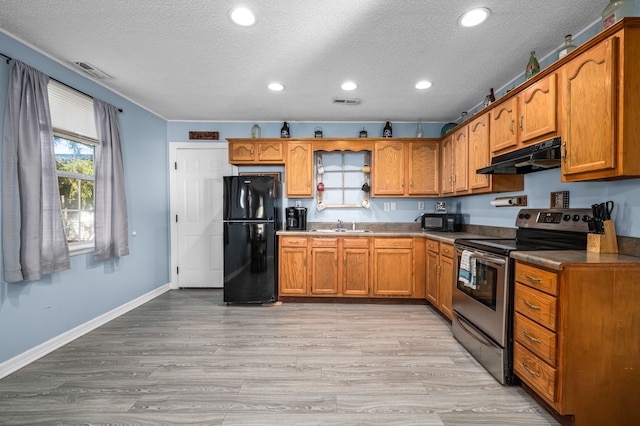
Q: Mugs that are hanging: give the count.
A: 6